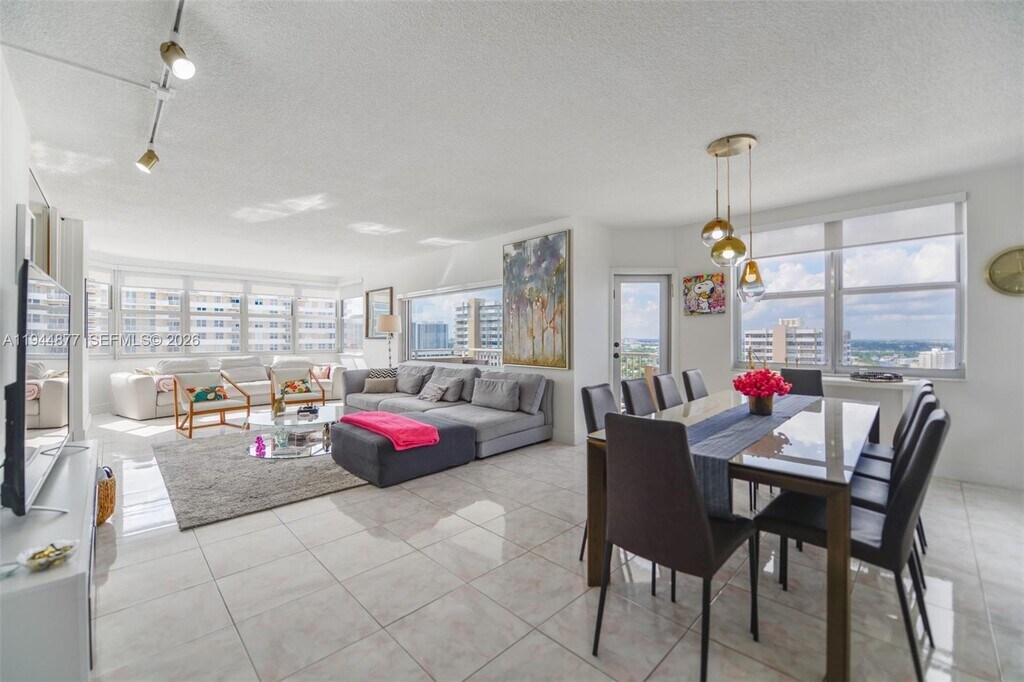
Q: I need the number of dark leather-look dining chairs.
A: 10